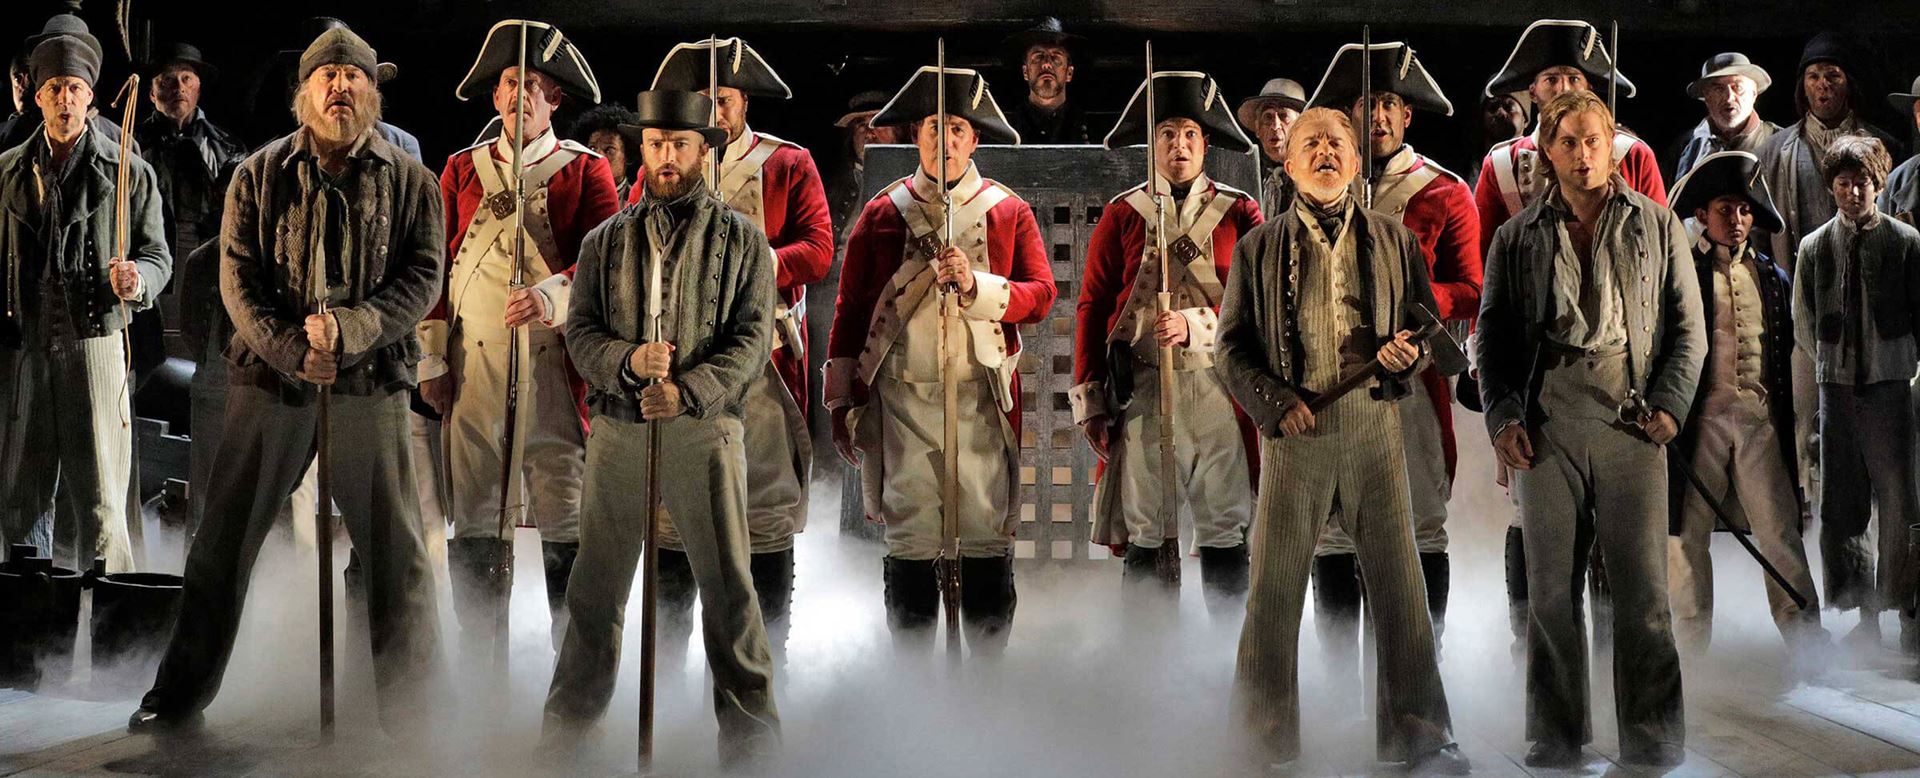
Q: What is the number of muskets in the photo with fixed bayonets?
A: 6